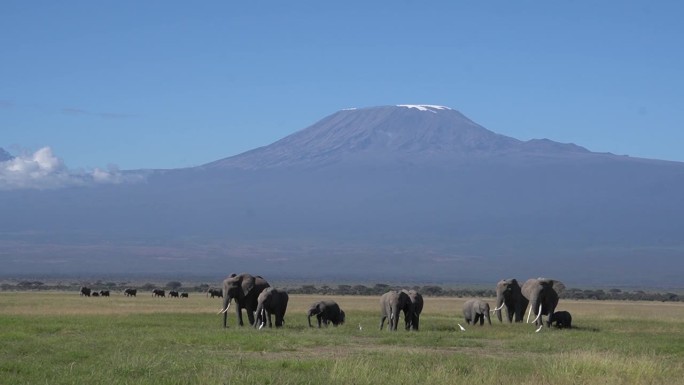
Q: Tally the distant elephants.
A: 8